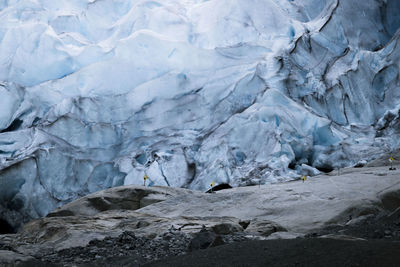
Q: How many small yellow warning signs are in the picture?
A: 4